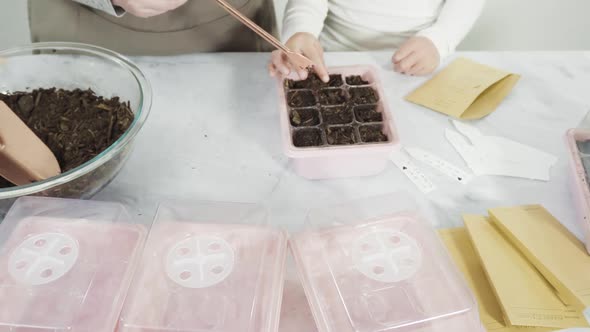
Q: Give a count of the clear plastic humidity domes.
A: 3